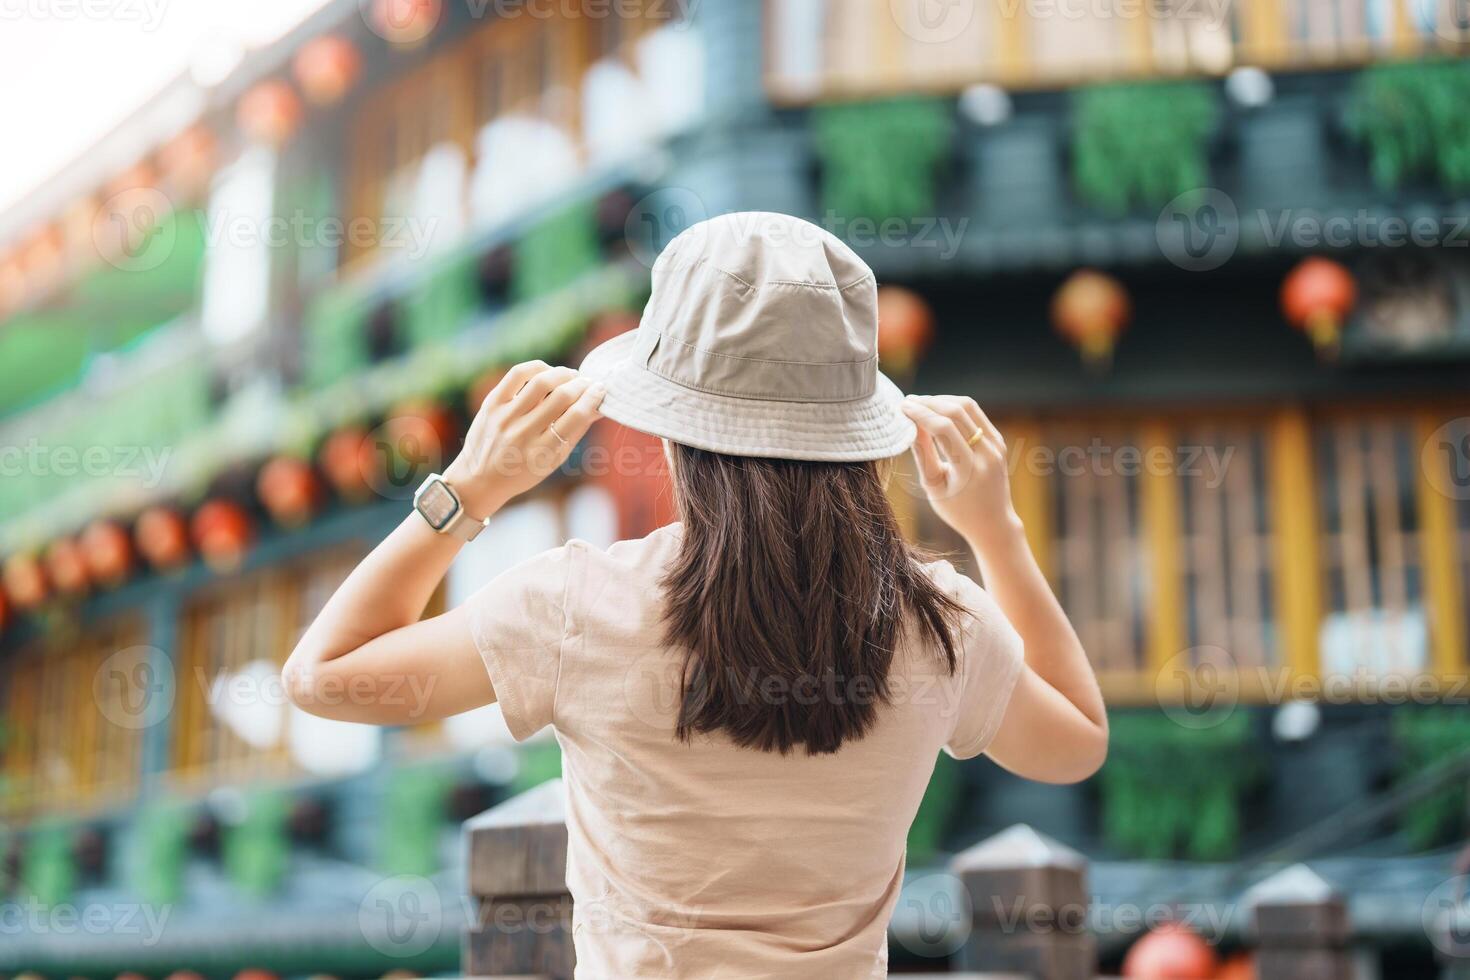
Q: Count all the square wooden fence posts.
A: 3